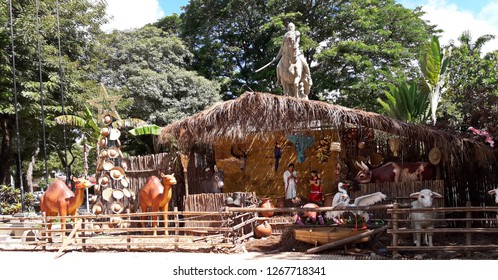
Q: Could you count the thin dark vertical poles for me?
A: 3